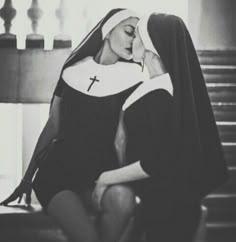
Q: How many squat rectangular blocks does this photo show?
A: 3